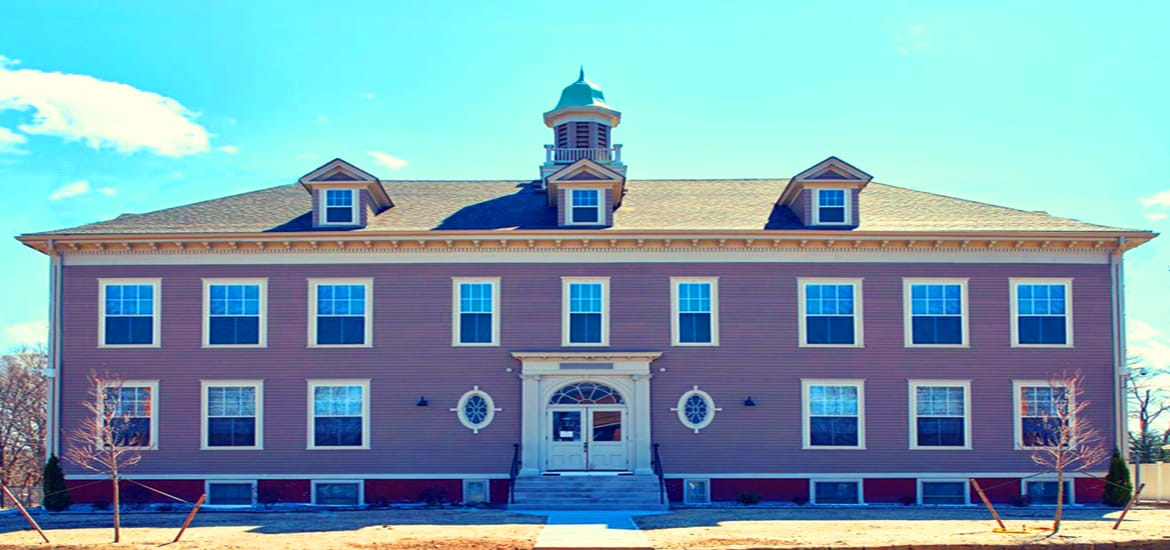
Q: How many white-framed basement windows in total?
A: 7